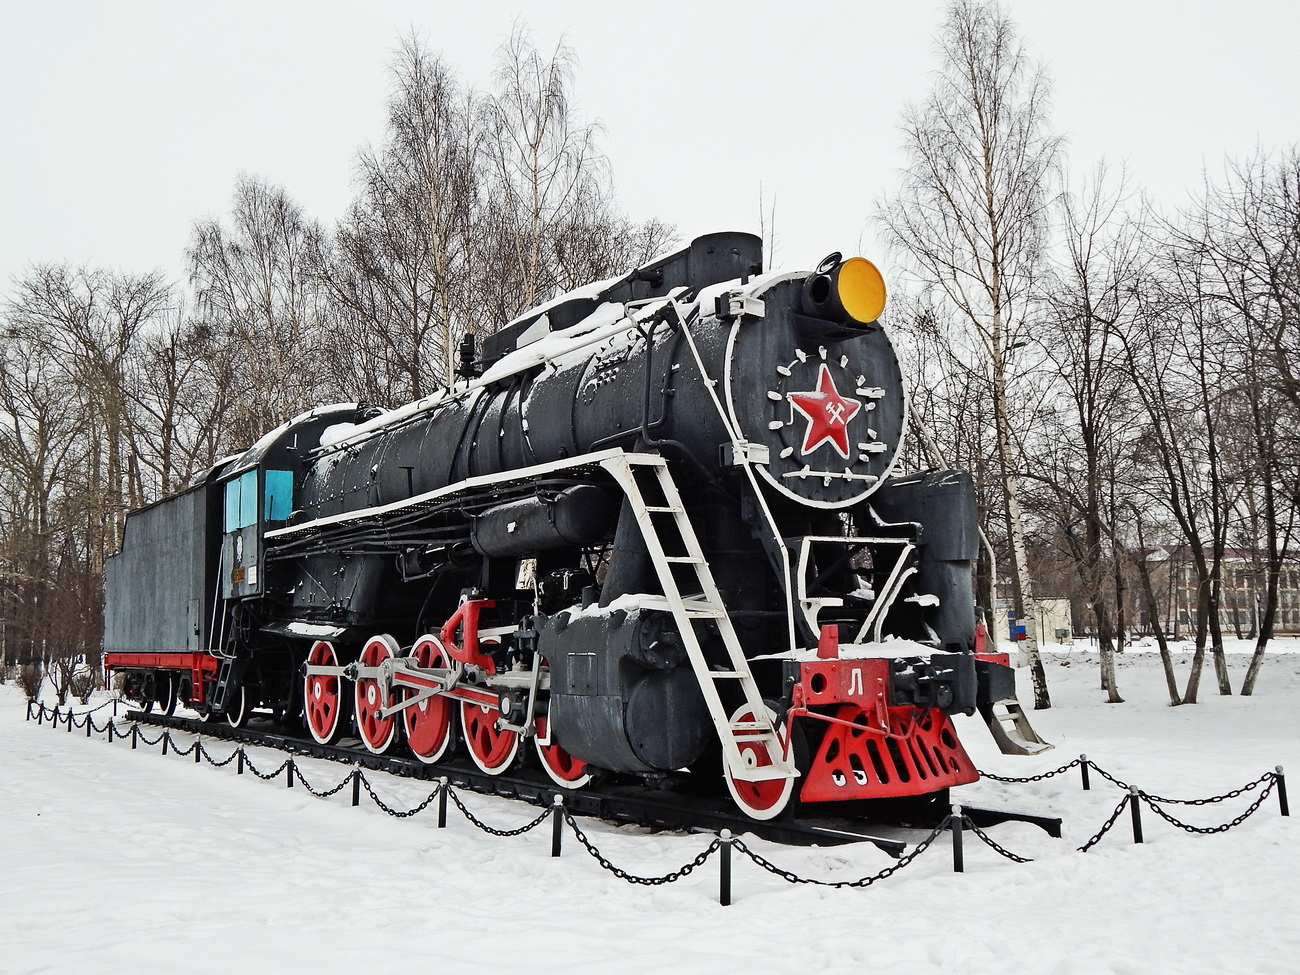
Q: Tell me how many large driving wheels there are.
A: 5